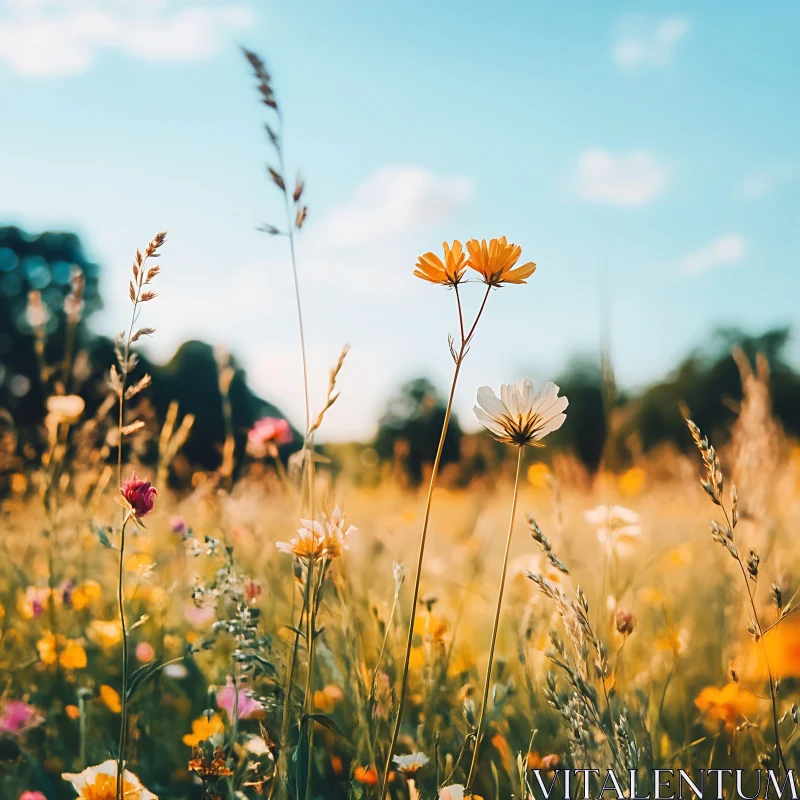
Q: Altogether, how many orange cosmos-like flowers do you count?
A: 2